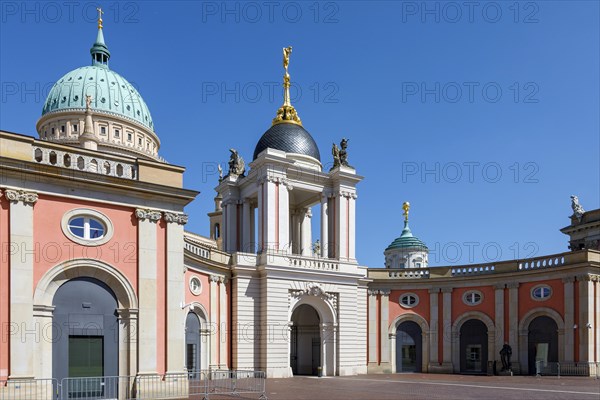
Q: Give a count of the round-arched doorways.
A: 6